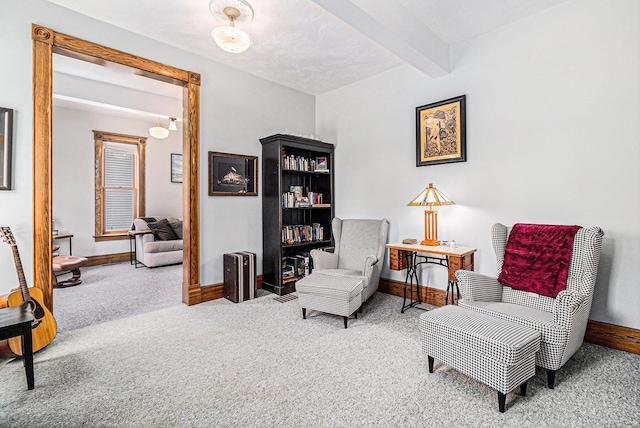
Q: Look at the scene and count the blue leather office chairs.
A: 0